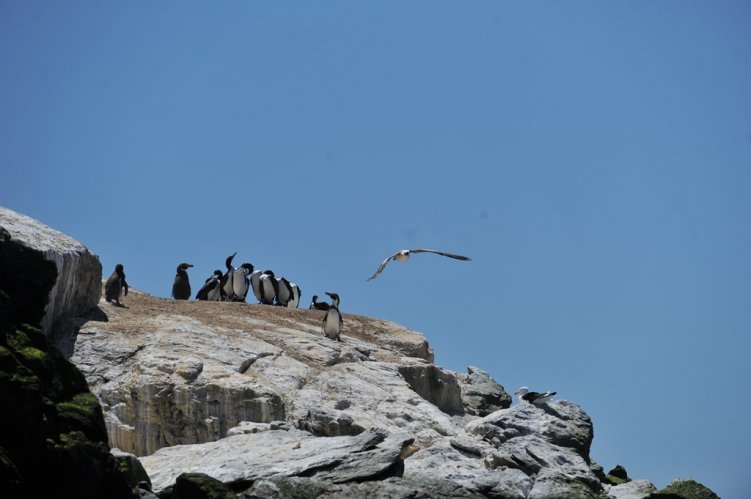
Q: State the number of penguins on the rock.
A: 11